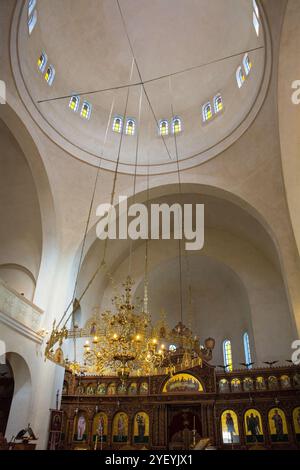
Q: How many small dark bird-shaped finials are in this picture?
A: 4